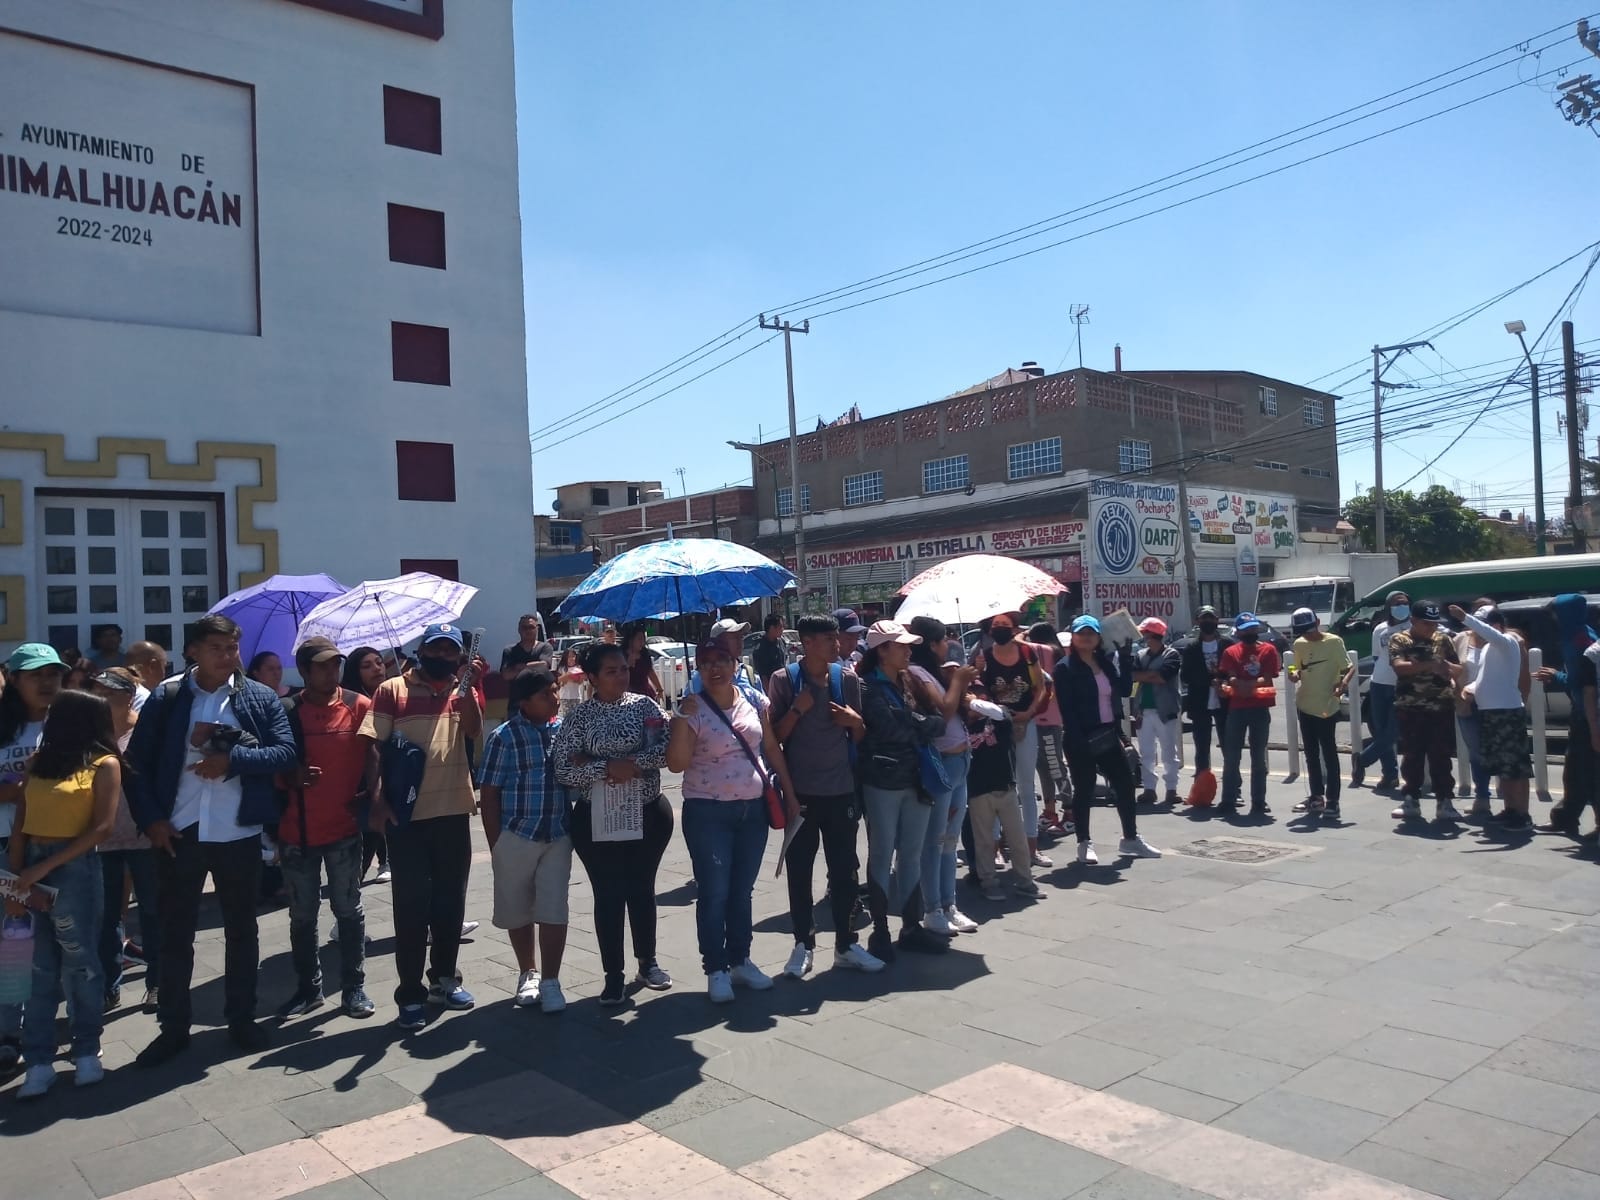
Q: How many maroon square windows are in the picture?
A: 5